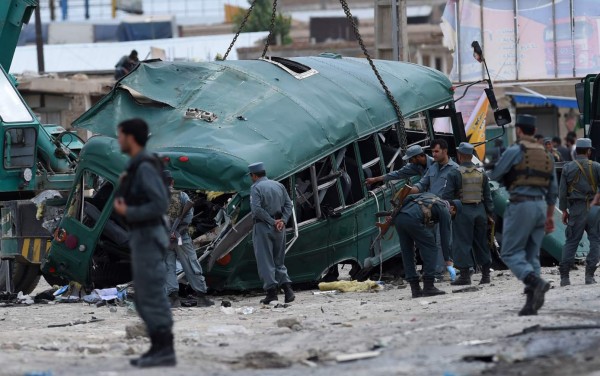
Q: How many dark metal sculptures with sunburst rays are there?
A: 0